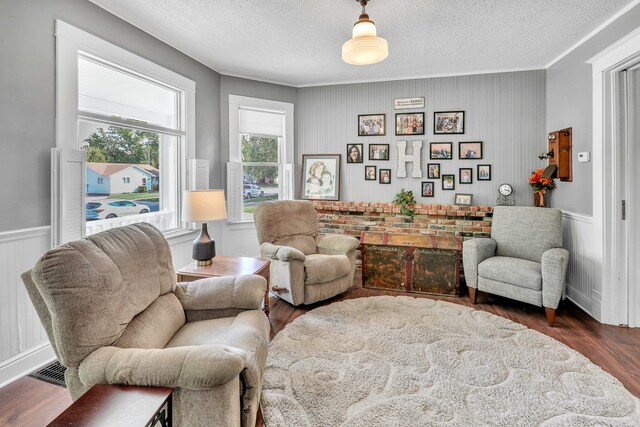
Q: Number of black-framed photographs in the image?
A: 14